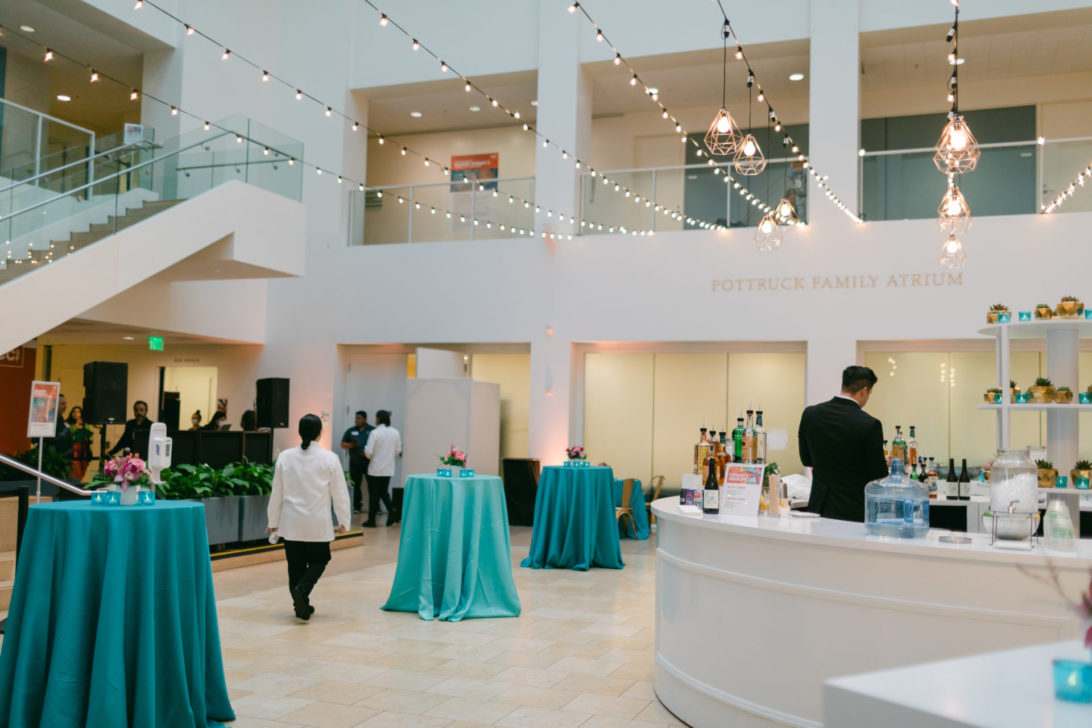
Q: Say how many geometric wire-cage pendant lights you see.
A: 7